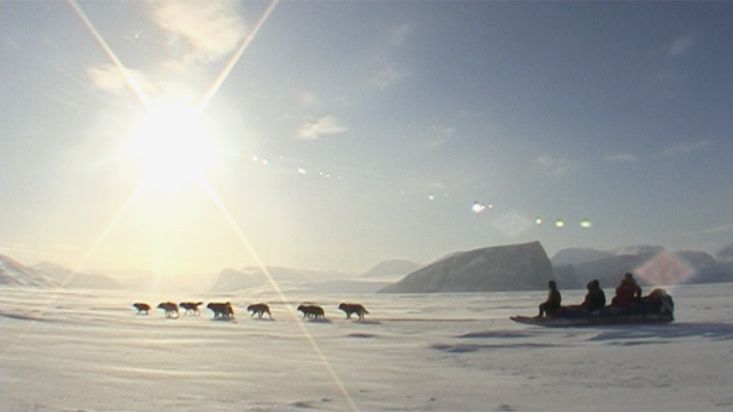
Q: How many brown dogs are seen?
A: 7